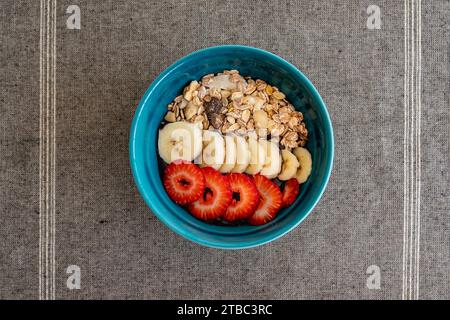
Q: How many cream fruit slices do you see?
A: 8